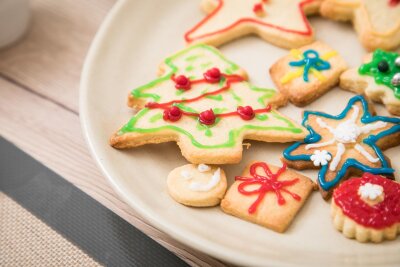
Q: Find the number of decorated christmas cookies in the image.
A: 9